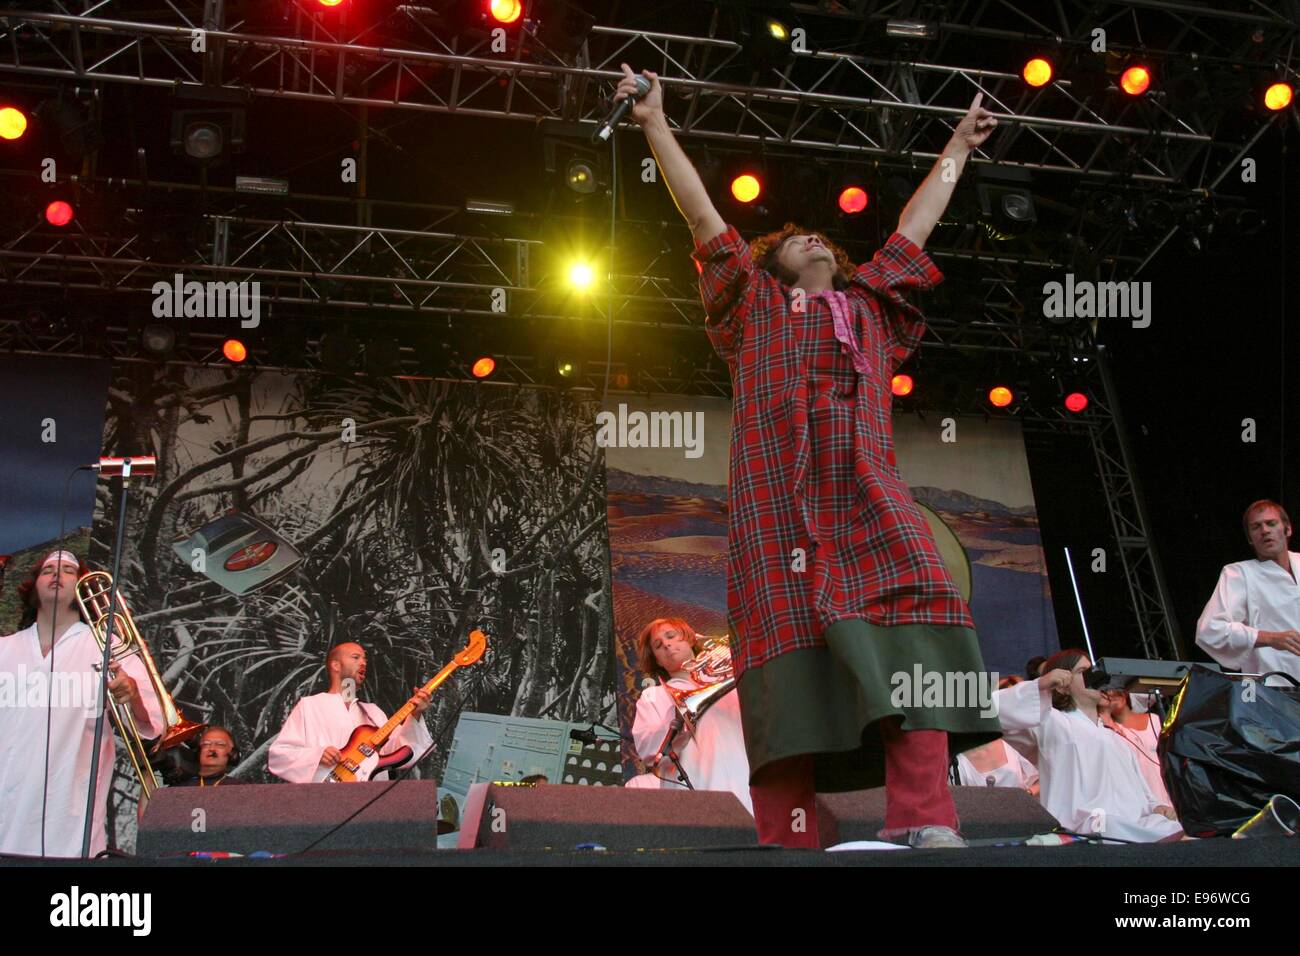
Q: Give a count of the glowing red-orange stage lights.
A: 14